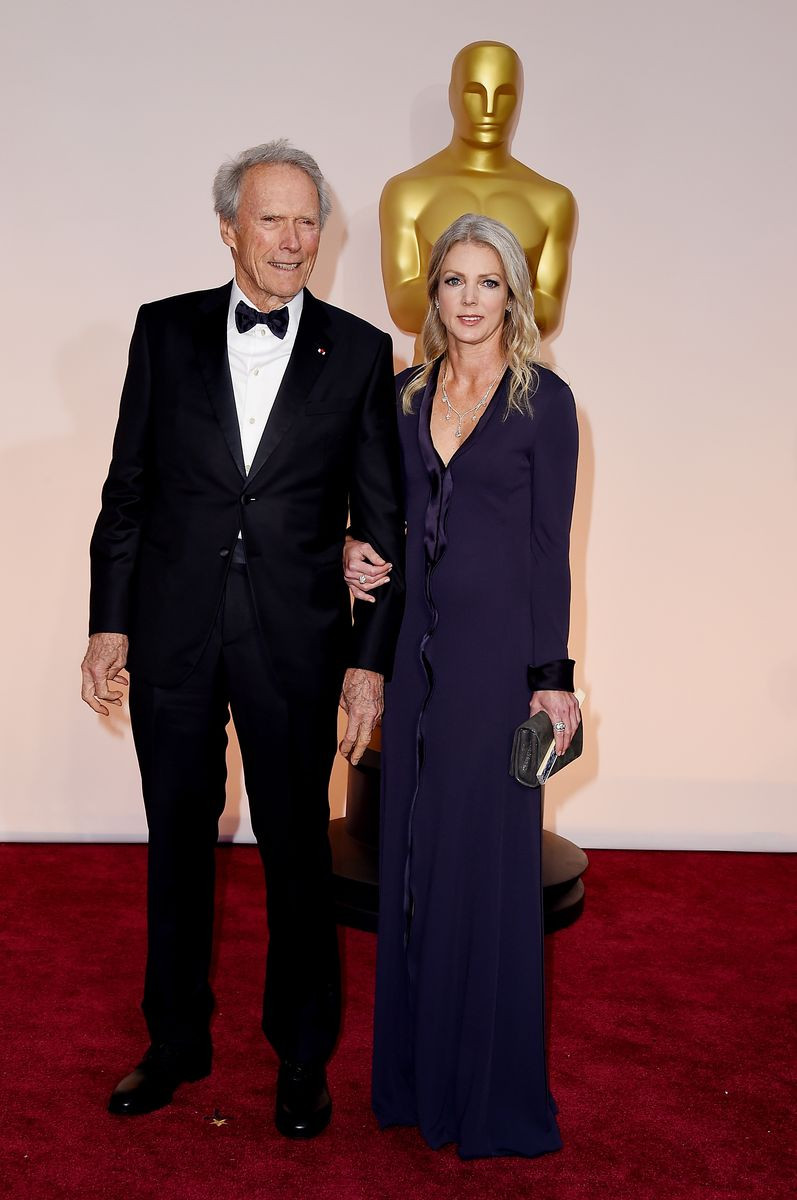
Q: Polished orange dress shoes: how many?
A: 0